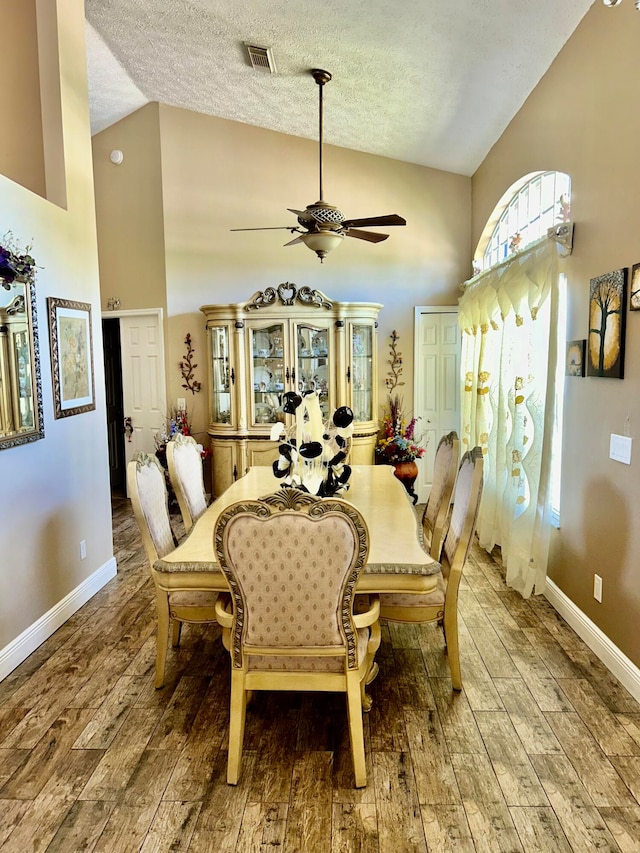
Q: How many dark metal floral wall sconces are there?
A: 2